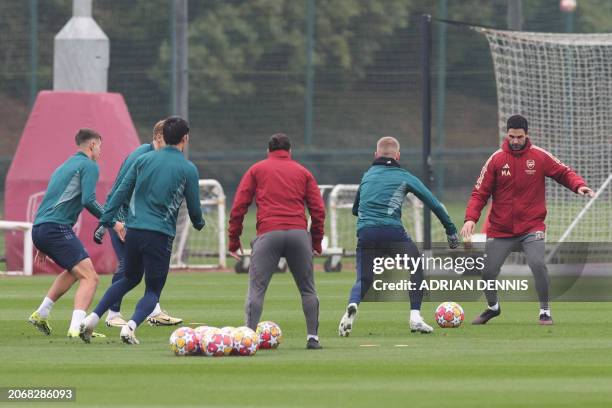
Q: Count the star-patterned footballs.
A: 7